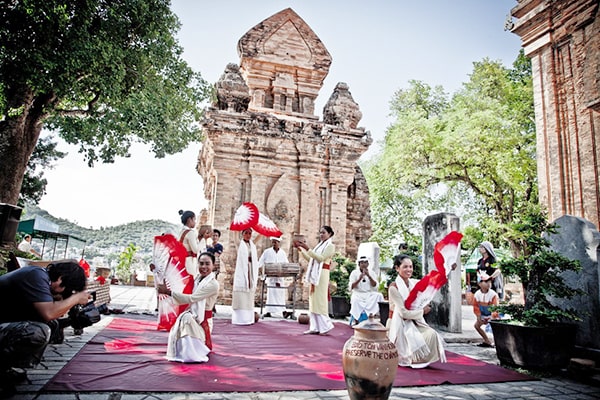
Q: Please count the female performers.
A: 5